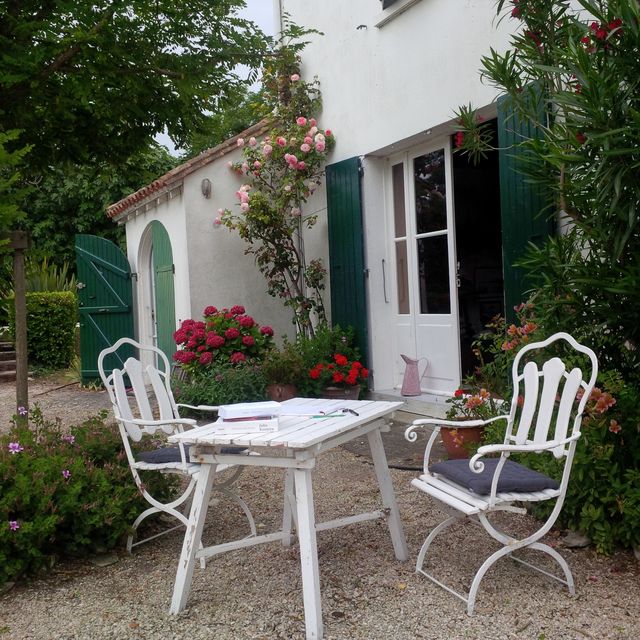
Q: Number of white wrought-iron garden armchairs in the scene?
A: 2